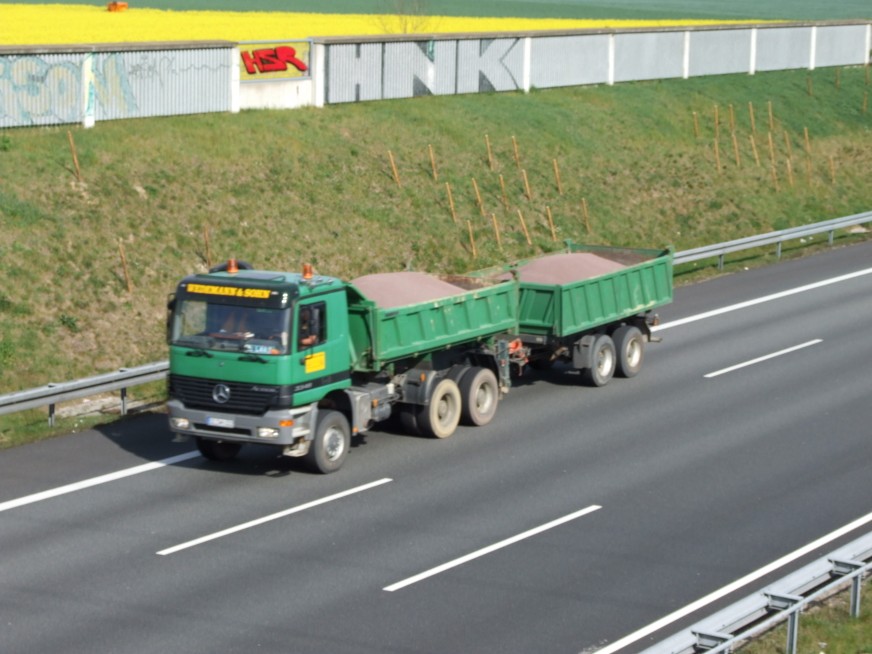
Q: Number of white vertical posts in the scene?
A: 9